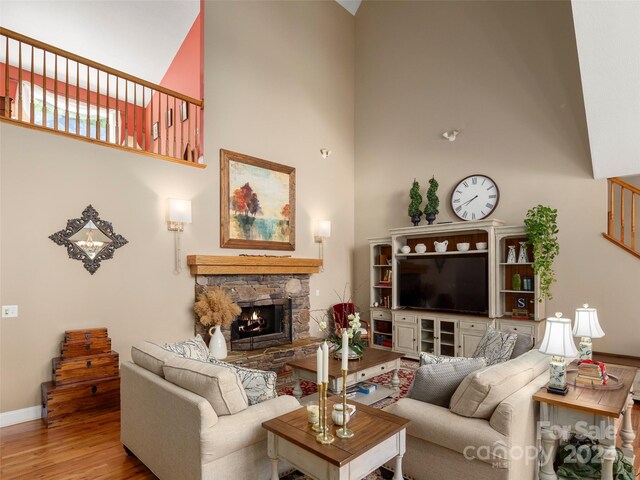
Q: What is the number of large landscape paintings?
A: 1